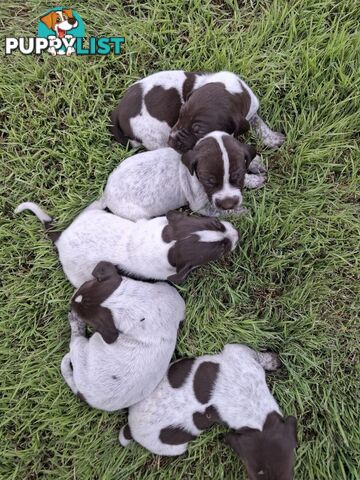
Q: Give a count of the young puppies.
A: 5